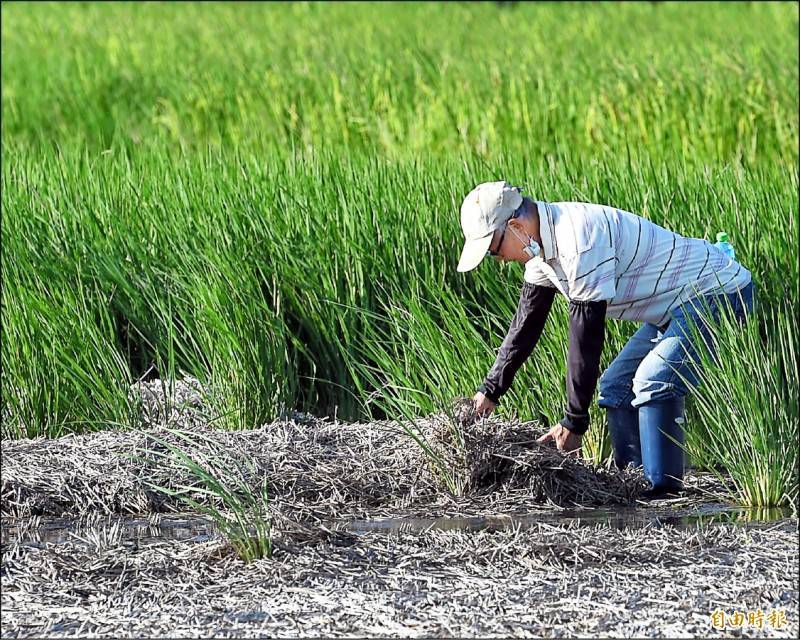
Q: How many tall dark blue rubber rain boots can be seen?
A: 2